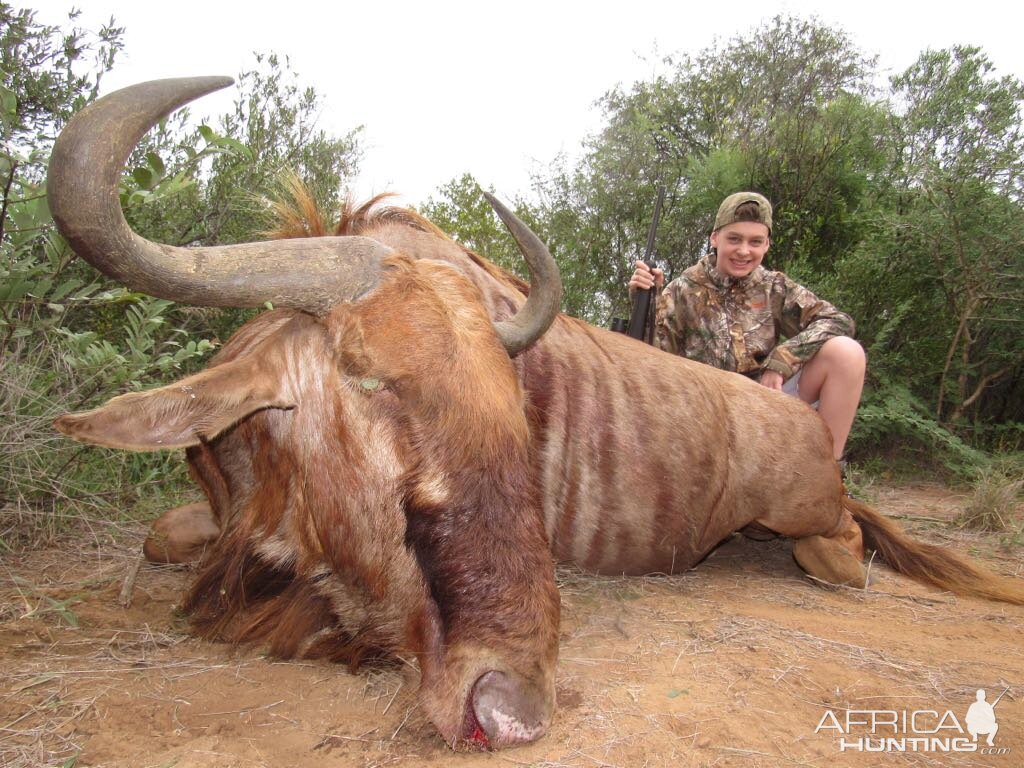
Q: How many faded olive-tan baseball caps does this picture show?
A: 1